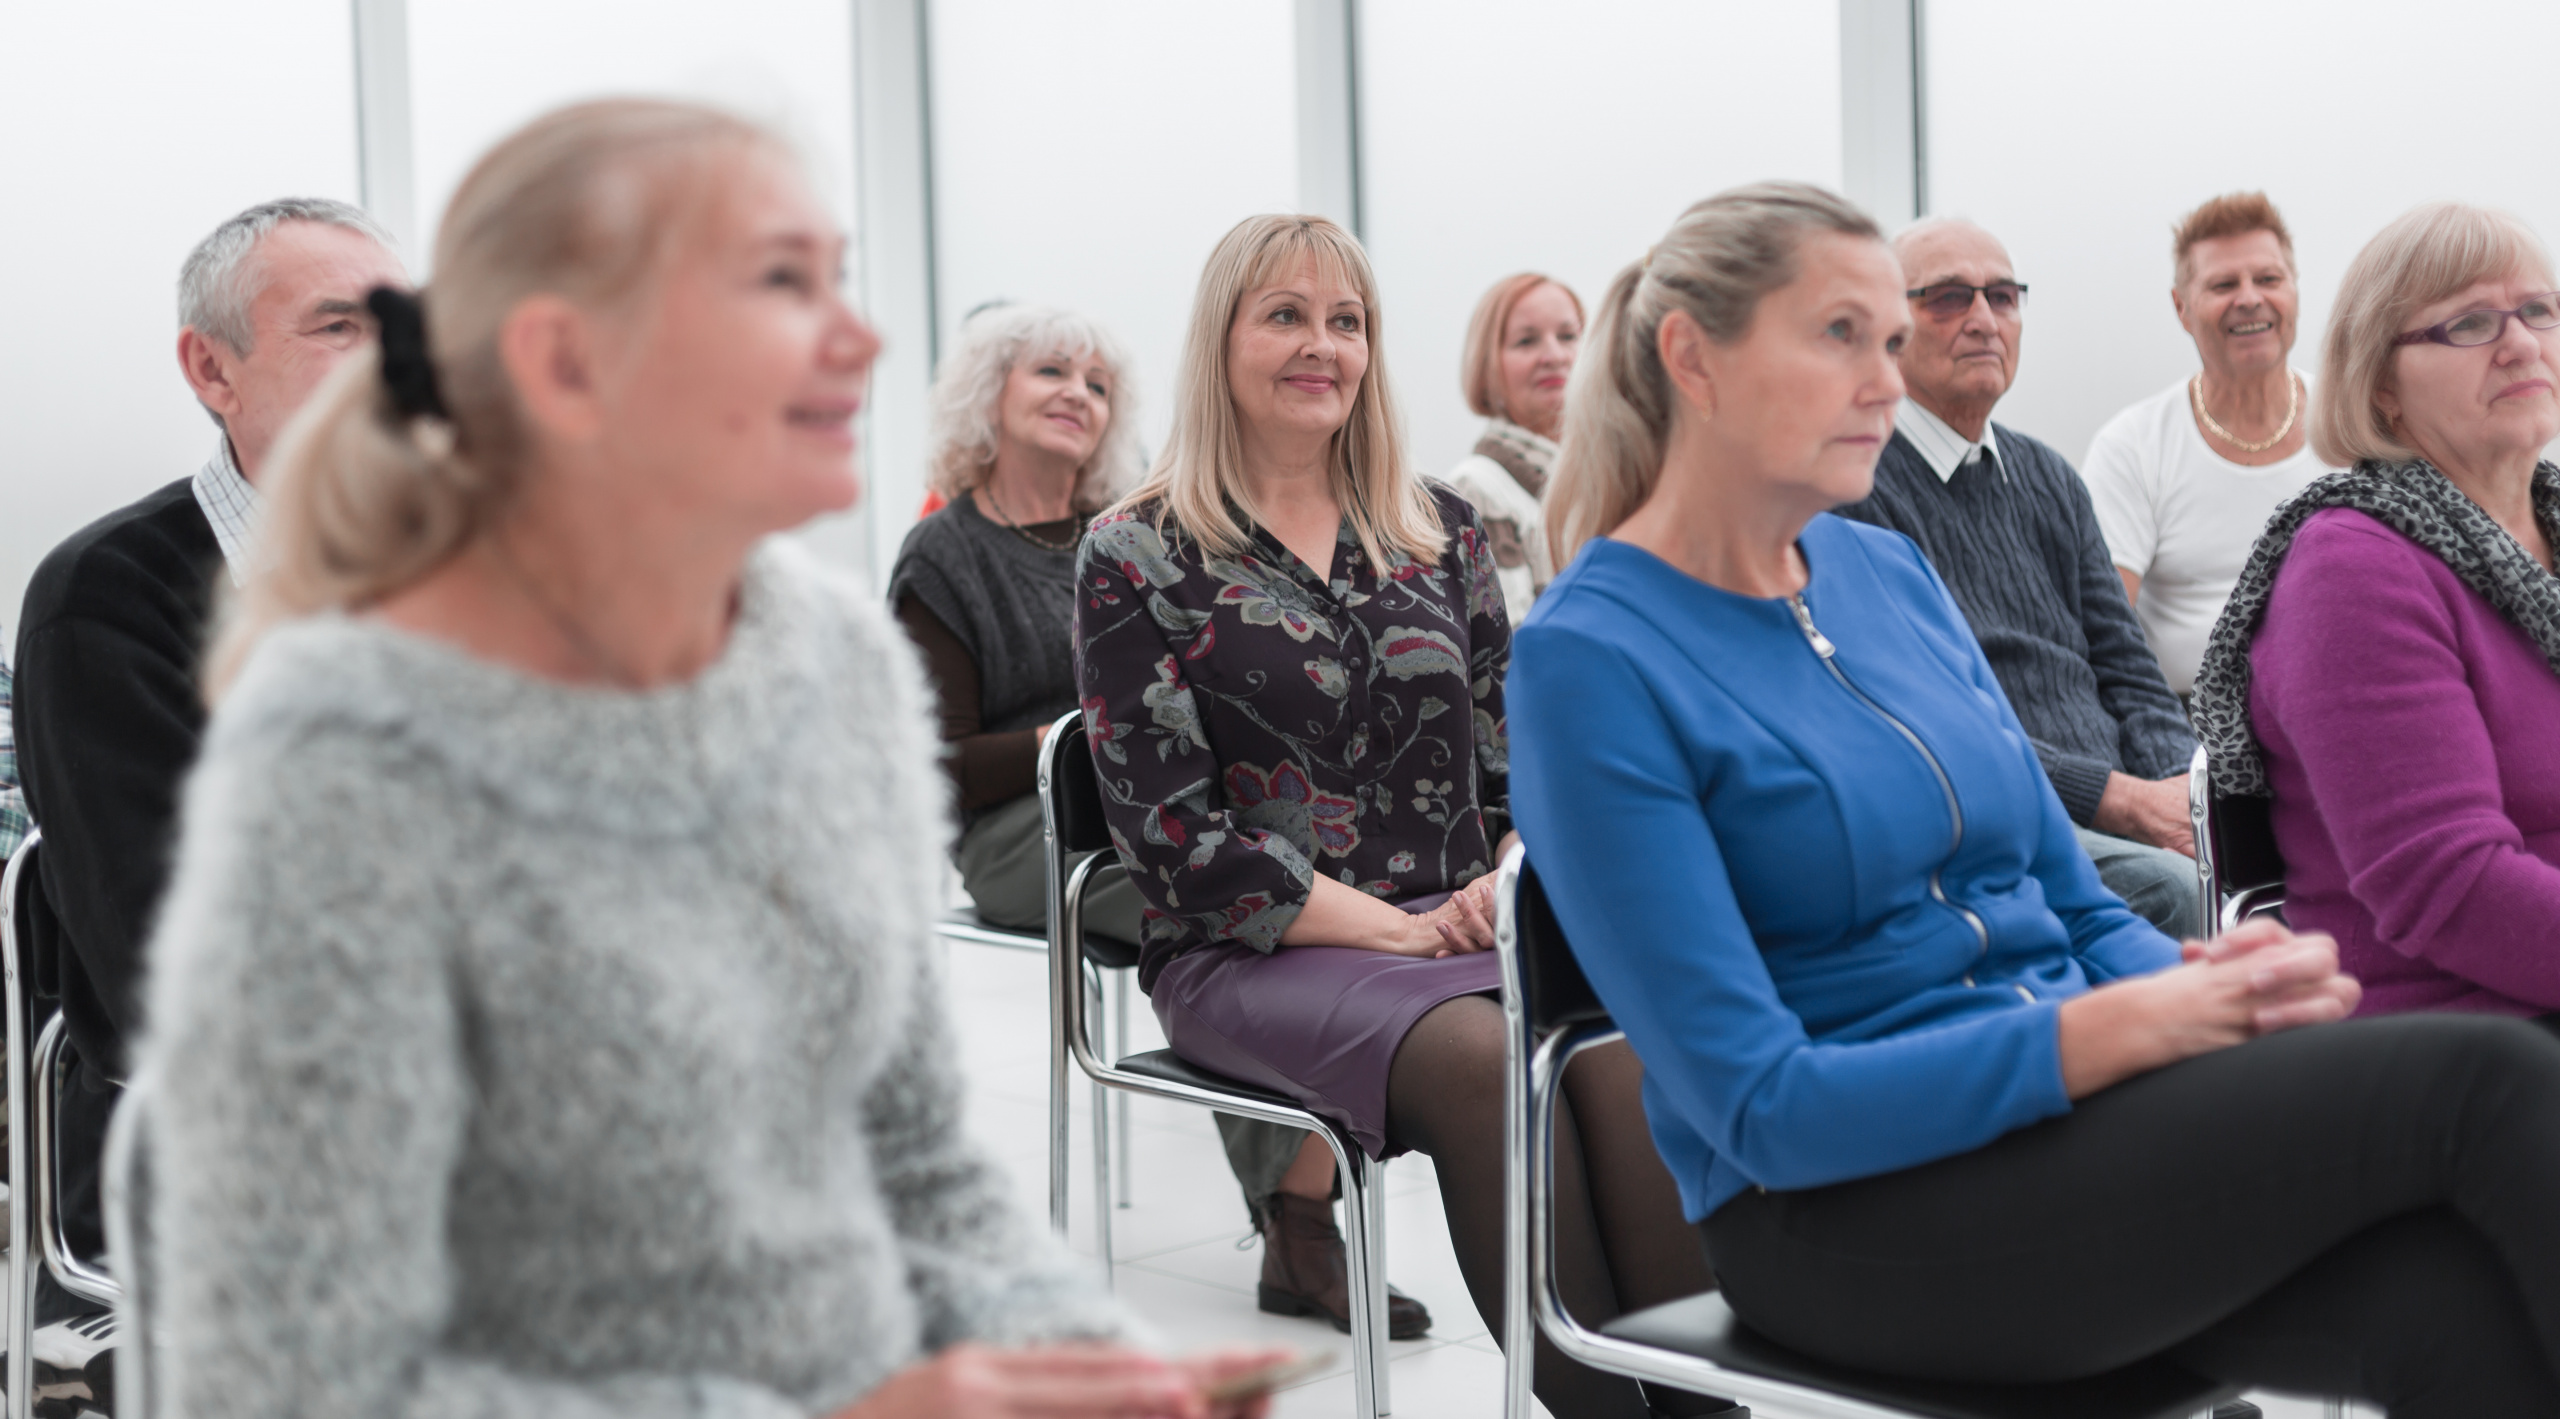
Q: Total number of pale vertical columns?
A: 4